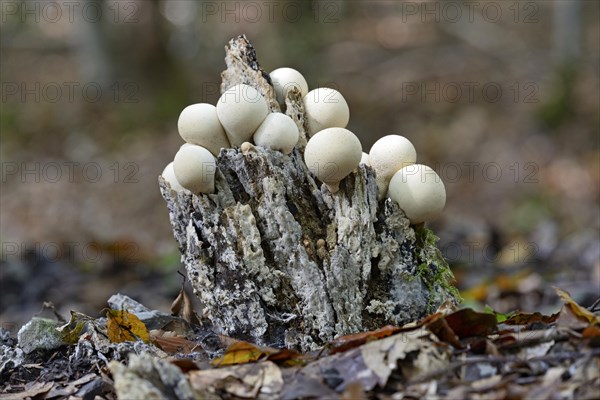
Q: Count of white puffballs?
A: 11